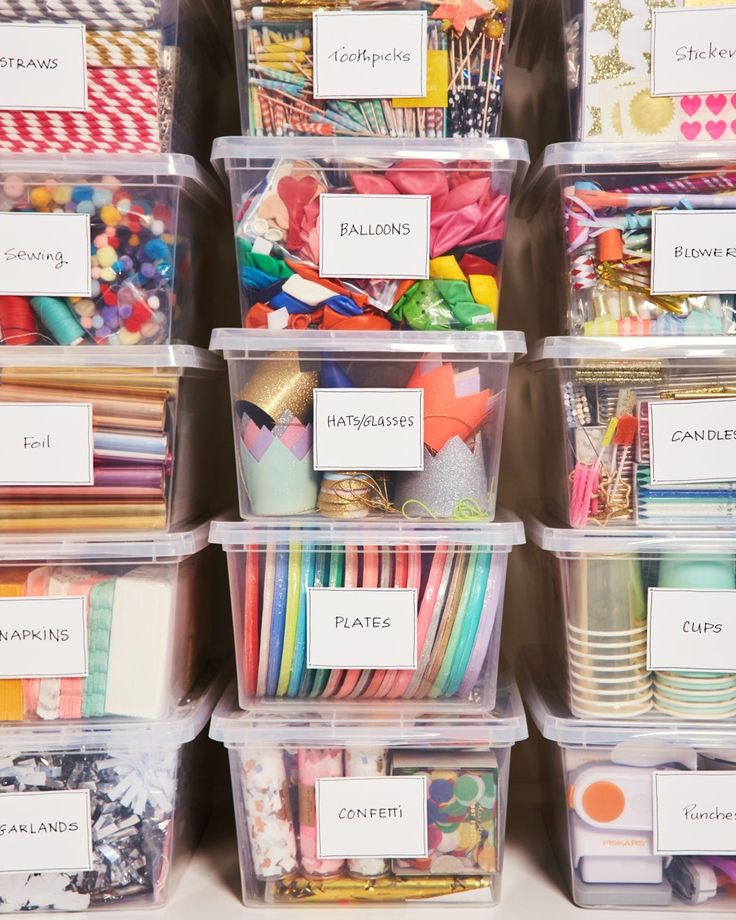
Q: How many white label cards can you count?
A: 15